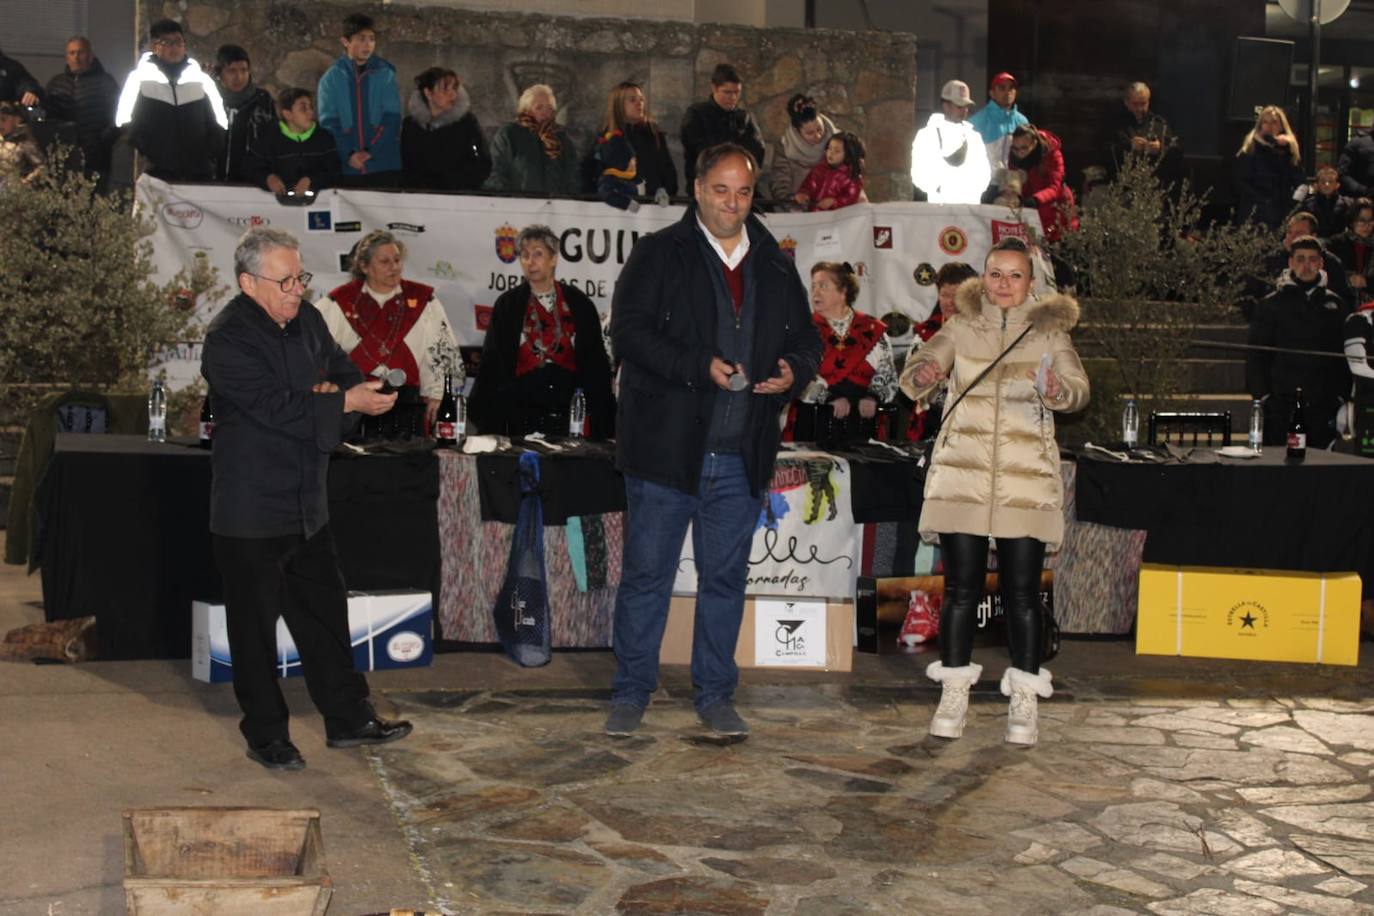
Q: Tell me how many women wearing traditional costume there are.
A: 4